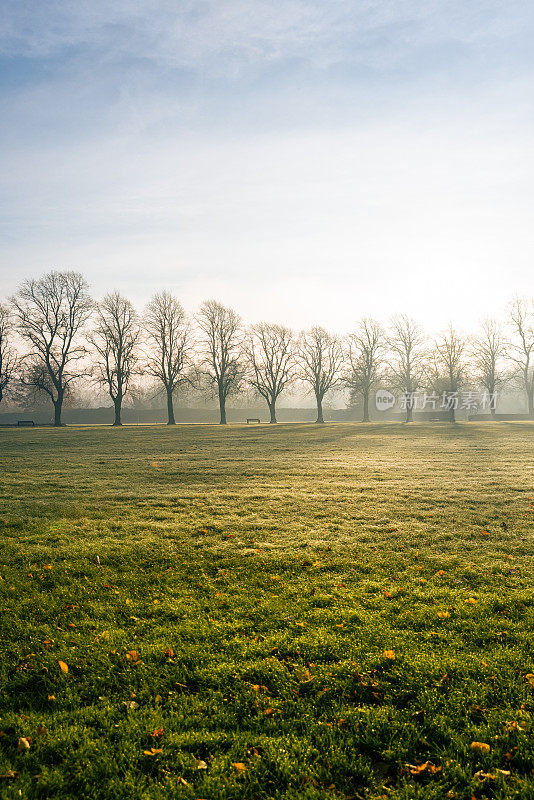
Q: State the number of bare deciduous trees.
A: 12